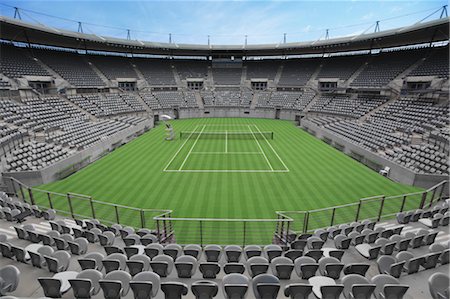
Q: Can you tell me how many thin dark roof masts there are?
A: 10